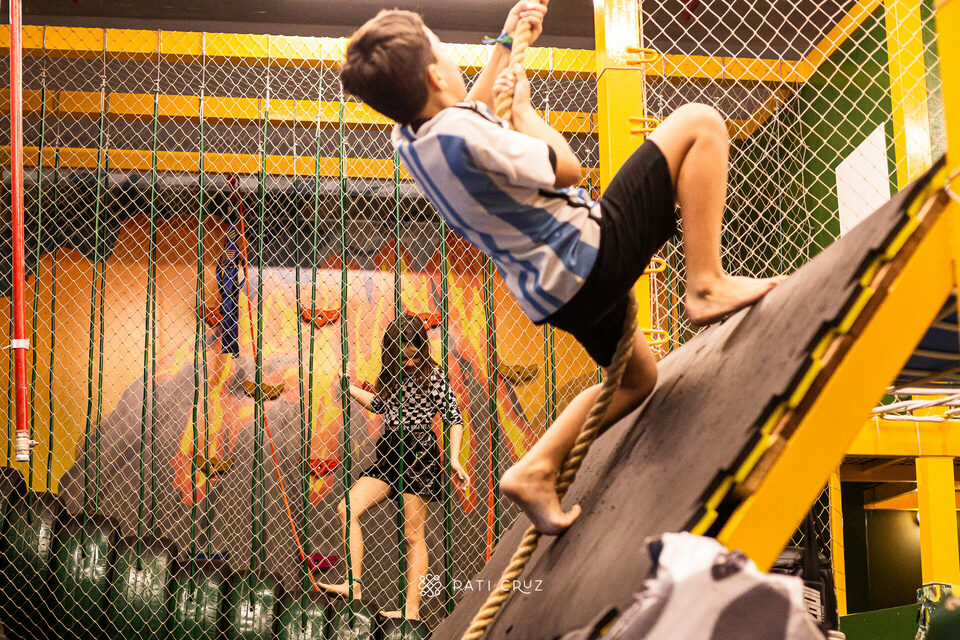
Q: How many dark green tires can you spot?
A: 9